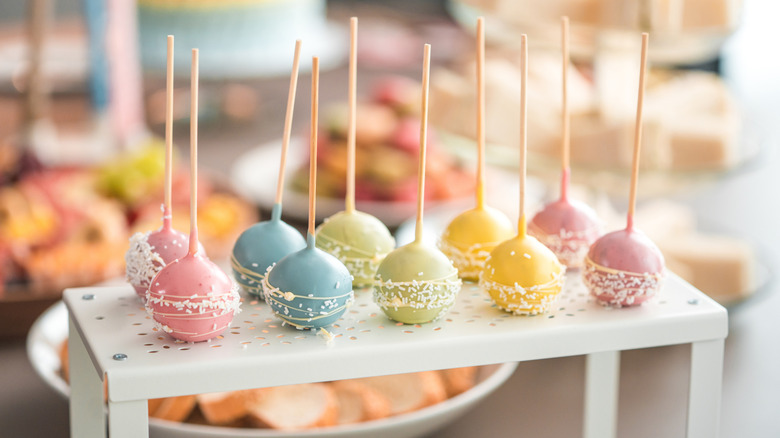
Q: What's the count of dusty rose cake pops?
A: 4